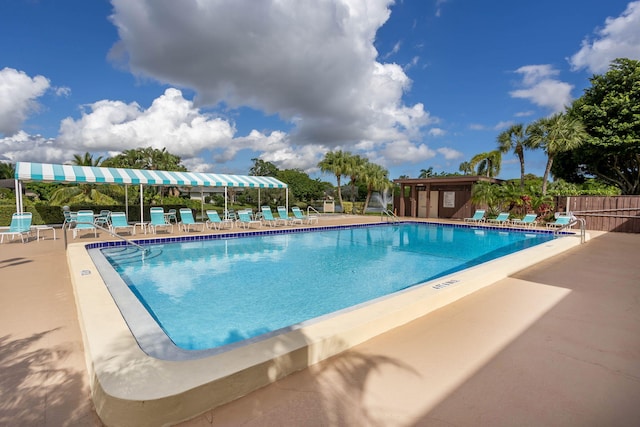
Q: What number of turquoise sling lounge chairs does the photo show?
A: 14